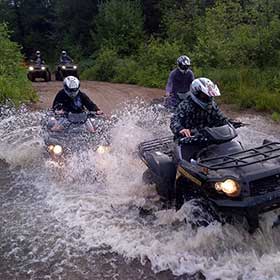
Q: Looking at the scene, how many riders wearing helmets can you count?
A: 5